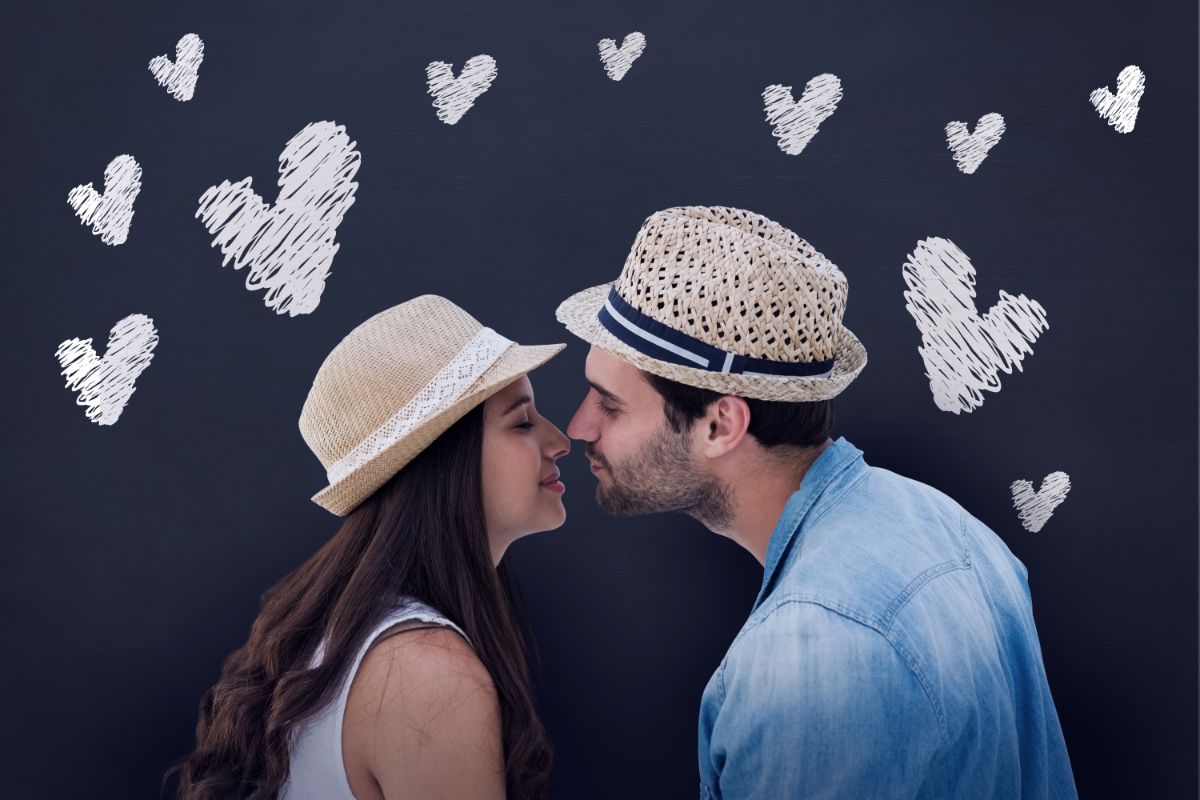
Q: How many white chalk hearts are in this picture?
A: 11